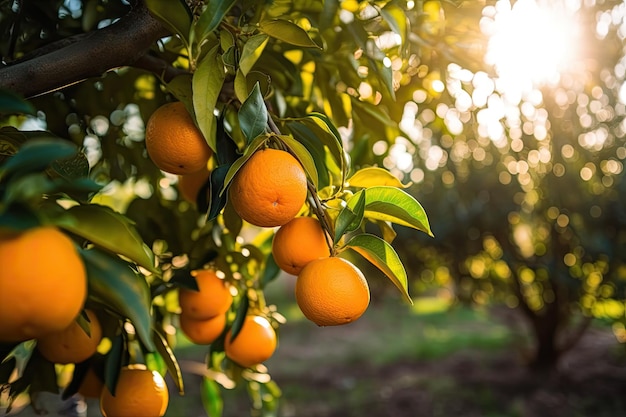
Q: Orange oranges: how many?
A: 12